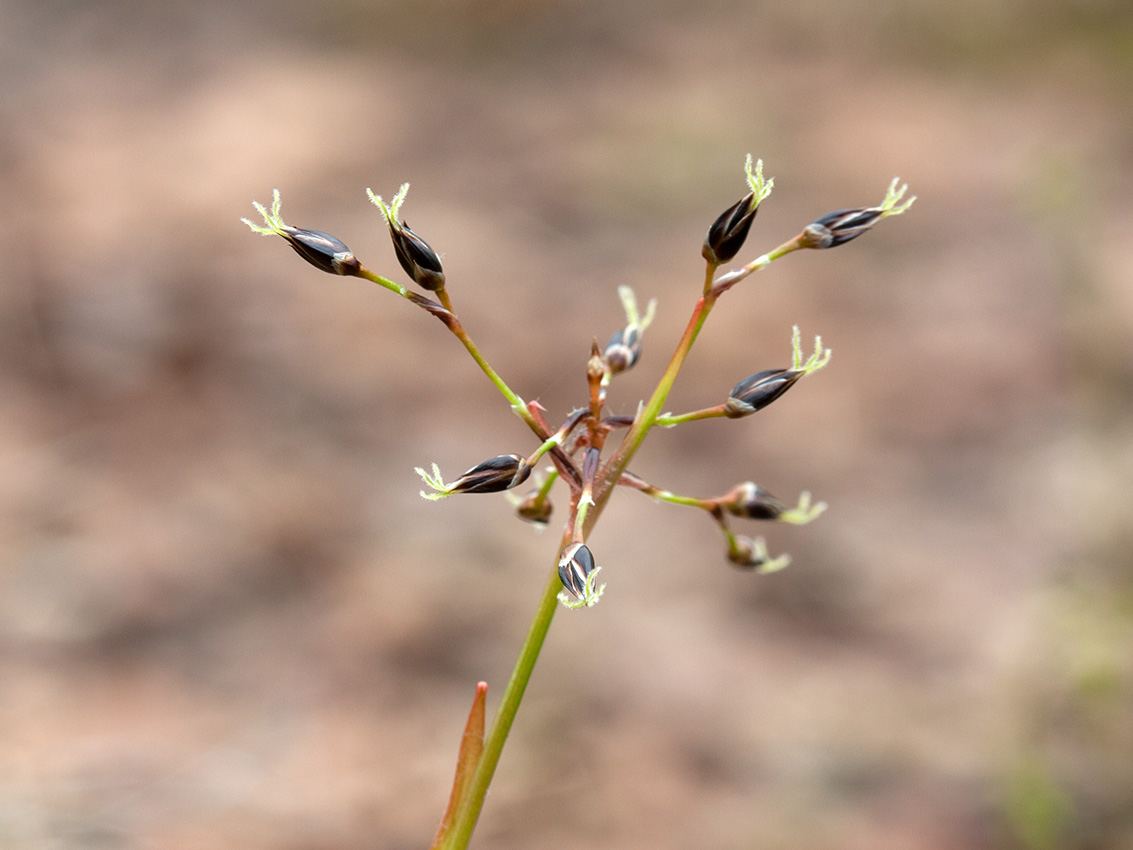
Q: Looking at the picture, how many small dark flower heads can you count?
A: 11